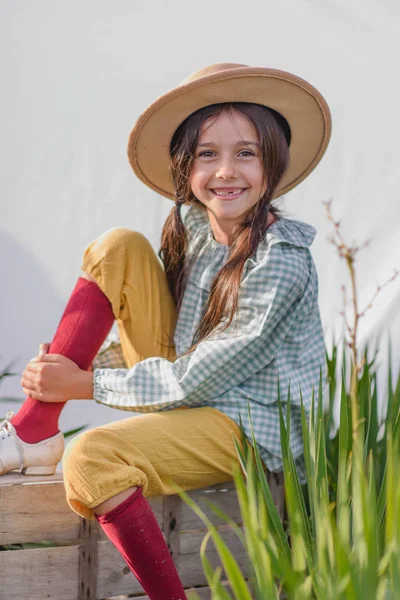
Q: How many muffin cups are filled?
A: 0